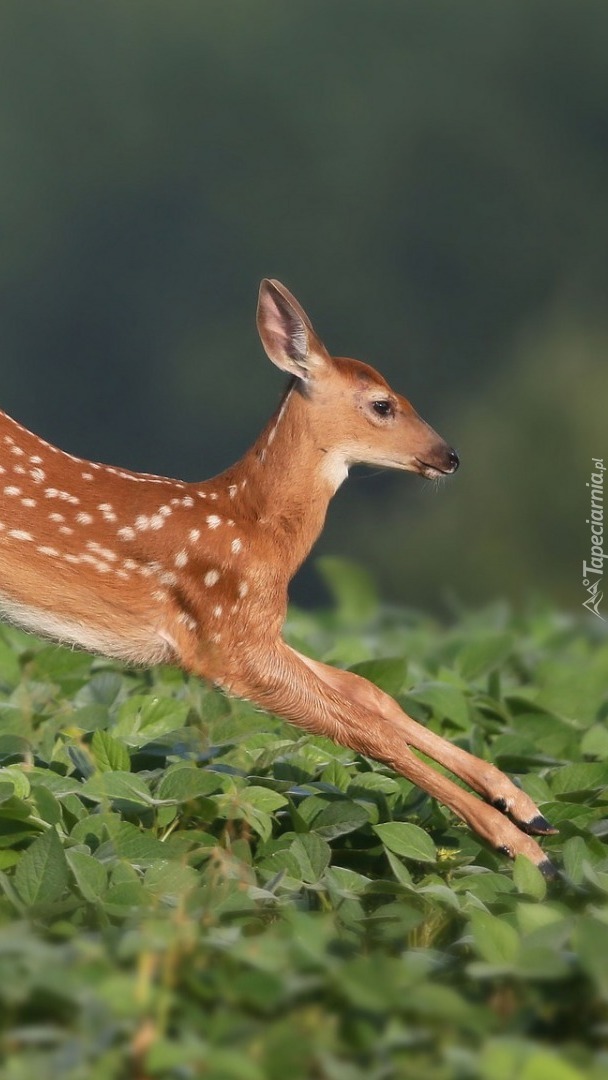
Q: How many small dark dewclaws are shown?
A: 2